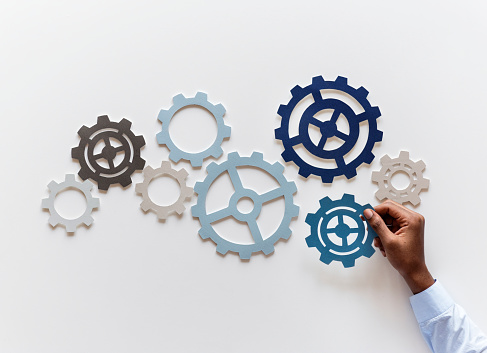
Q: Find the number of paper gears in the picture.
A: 8